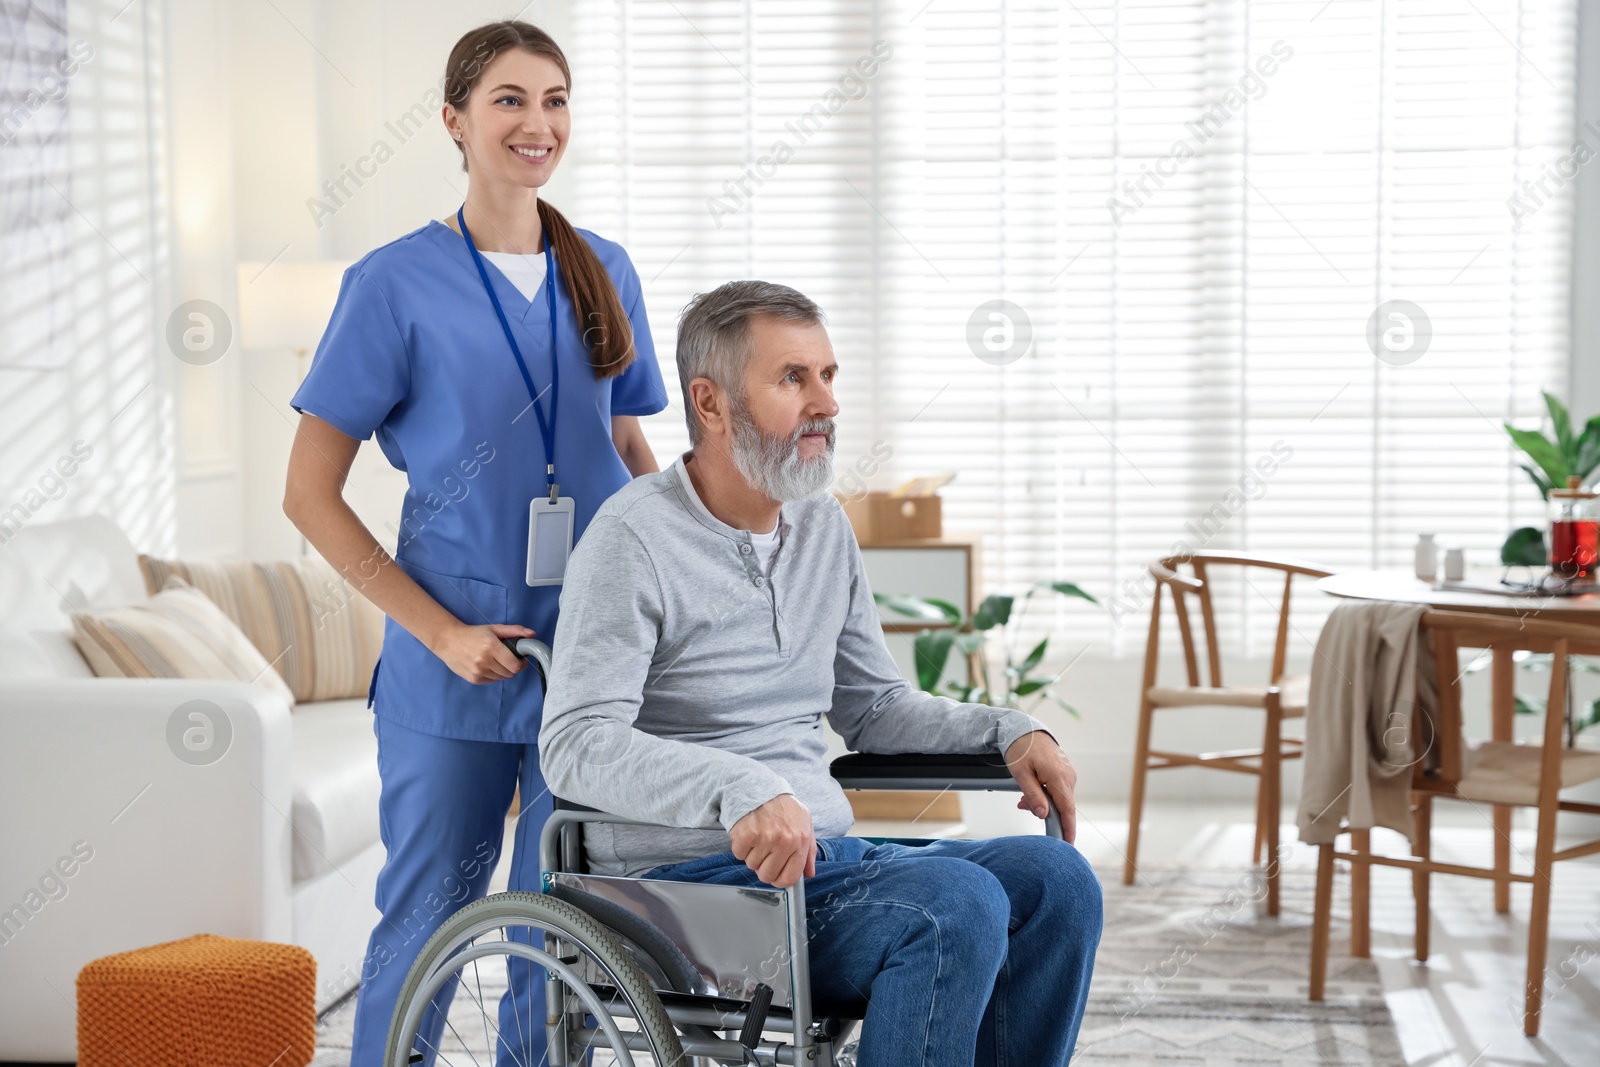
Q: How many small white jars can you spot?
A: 2